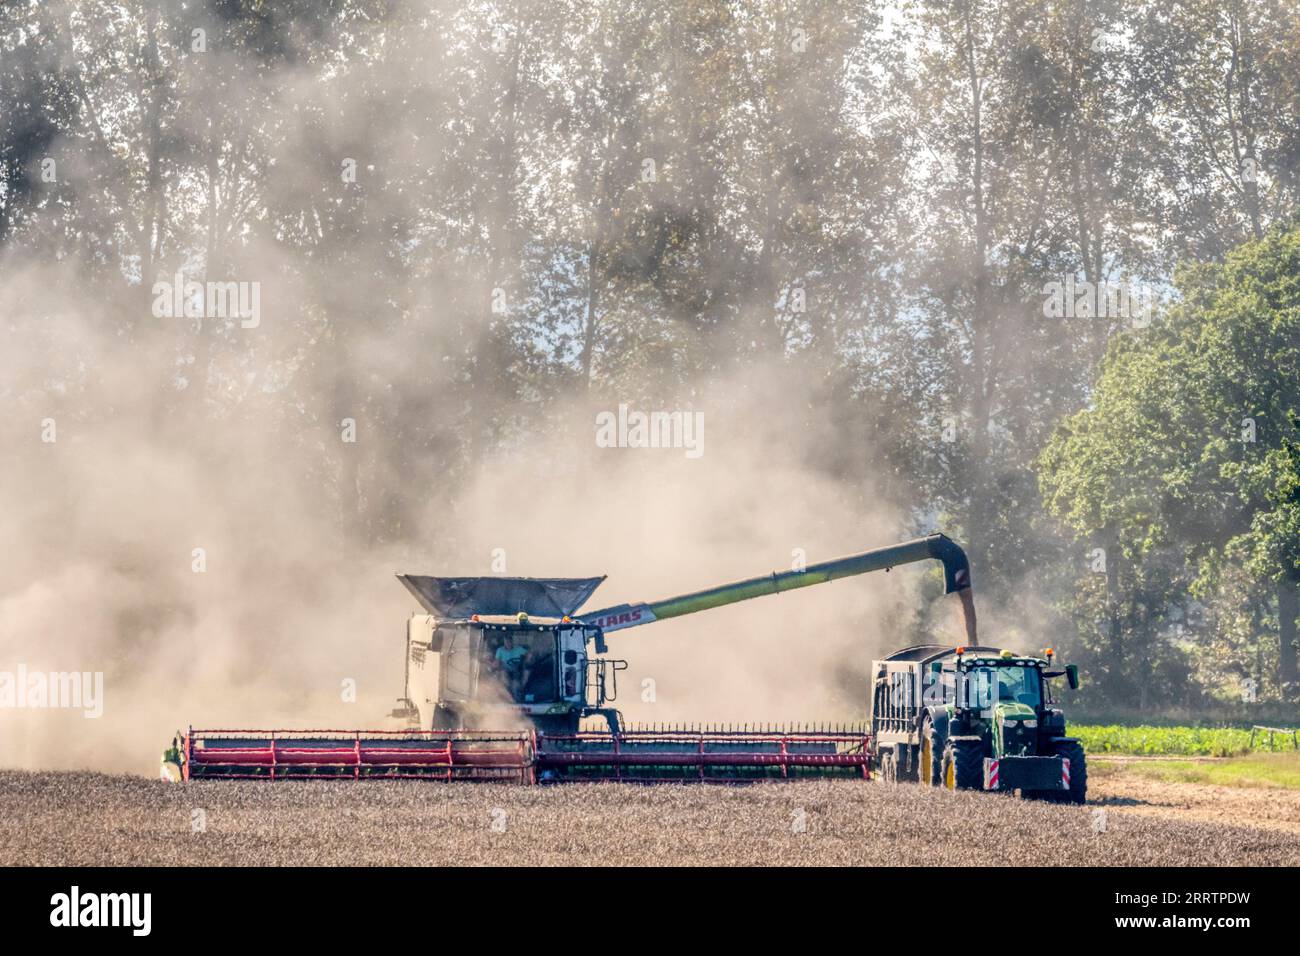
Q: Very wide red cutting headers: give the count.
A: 1